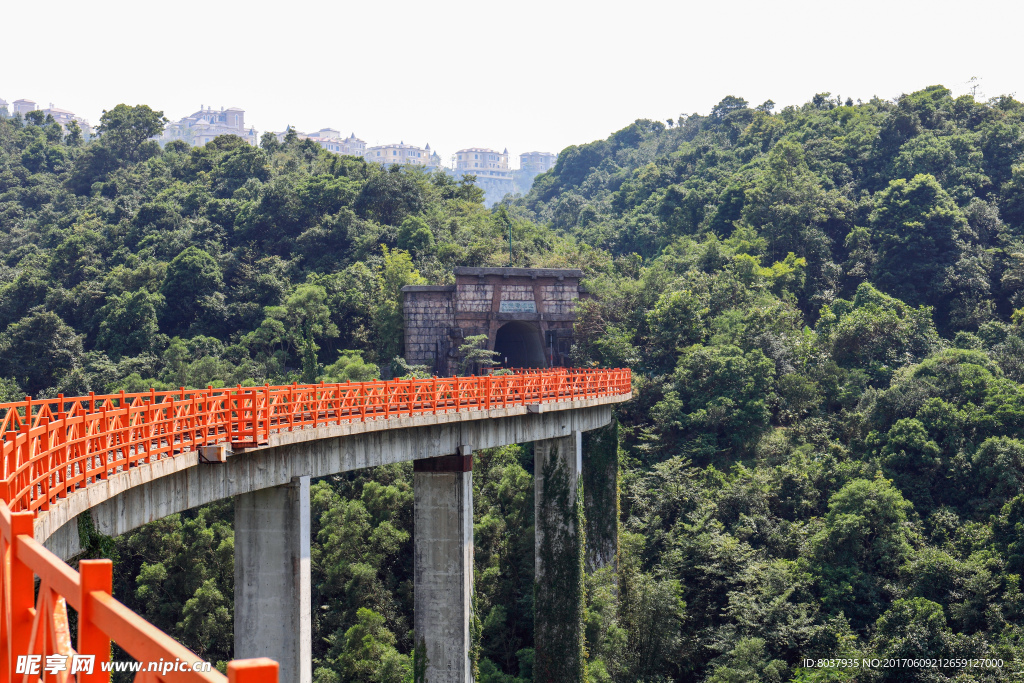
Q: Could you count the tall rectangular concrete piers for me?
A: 4